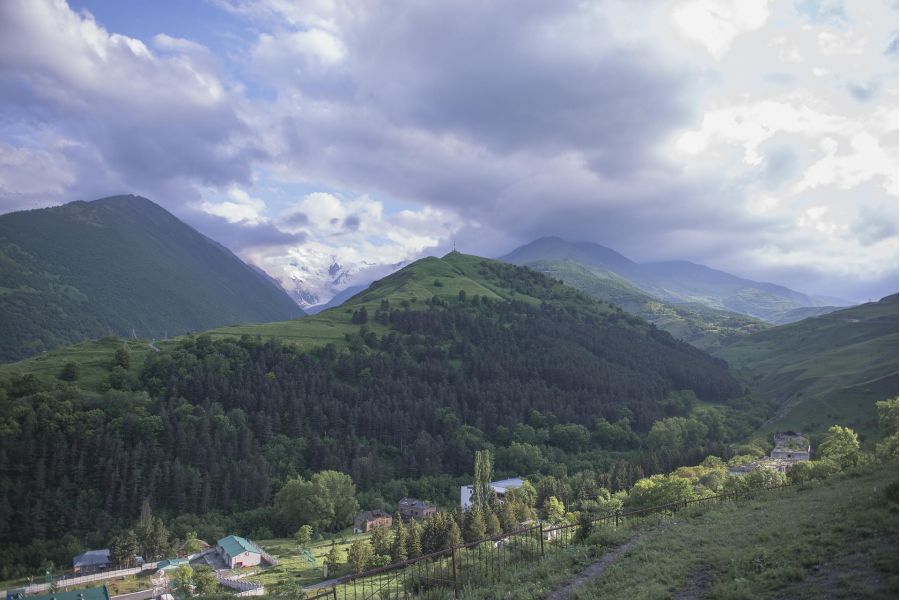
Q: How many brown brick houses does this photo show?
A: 2